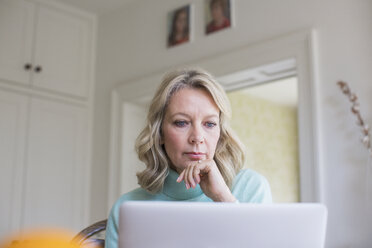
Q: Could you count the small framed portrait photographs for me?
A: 2